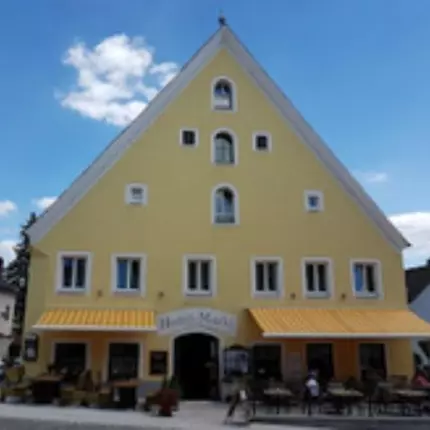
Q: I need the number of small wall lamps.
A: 4